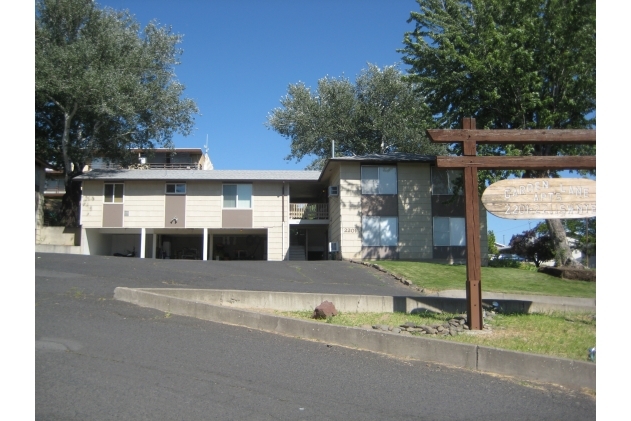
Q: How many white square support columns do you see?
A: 2